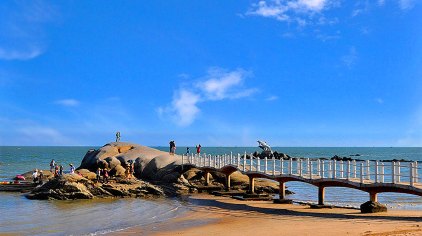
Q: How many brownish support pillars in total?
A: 6